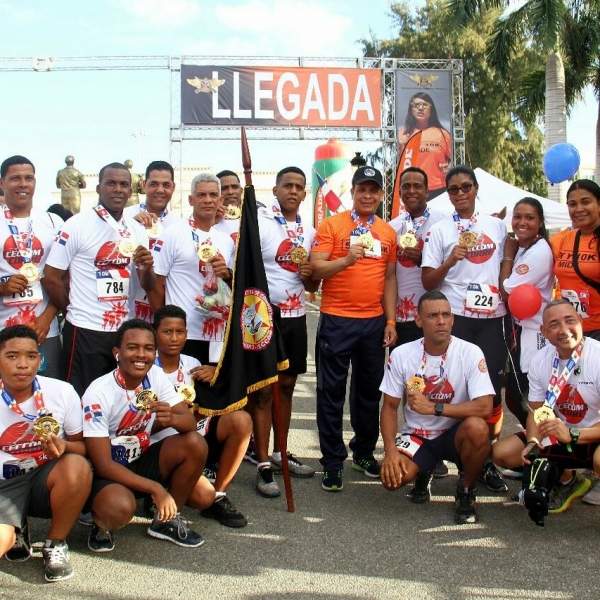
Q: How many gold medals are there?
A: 14